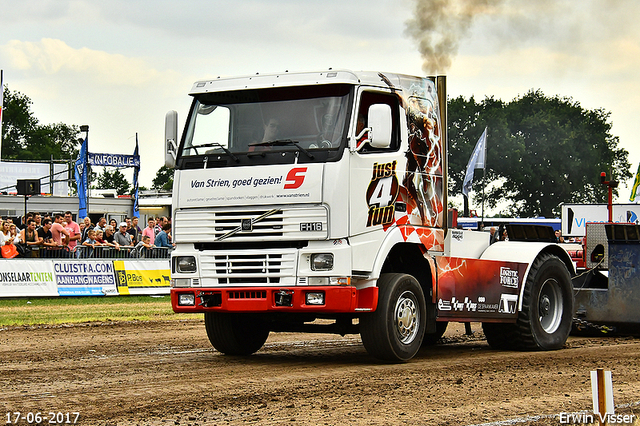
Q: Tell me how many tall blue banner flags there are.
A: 2